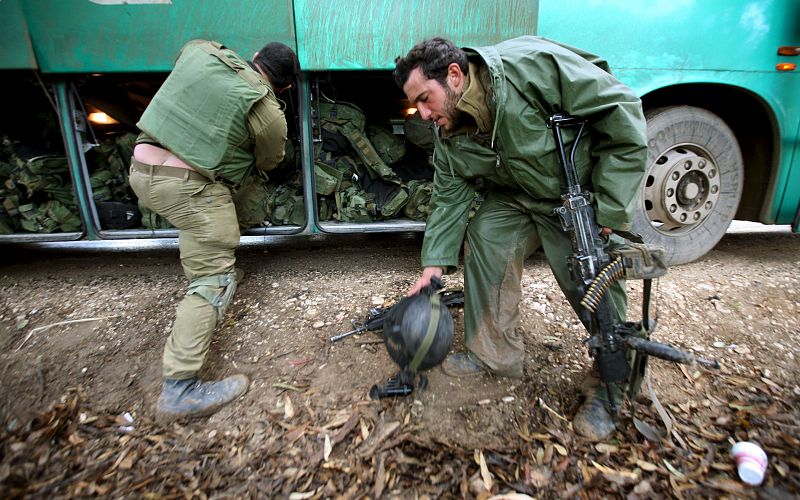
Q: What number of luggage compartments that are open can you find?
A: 3